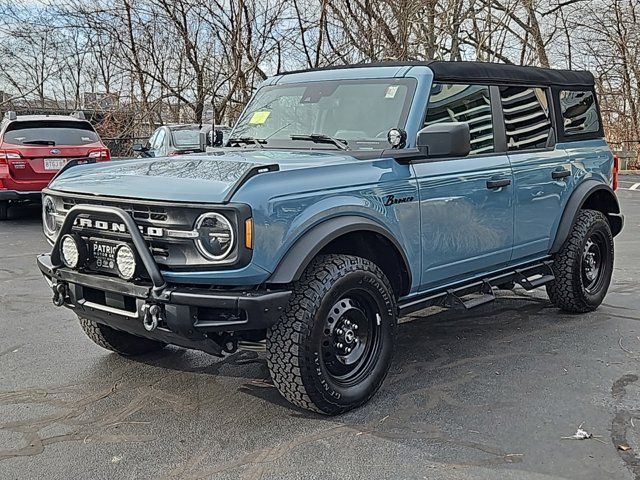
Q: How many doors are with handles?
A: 2